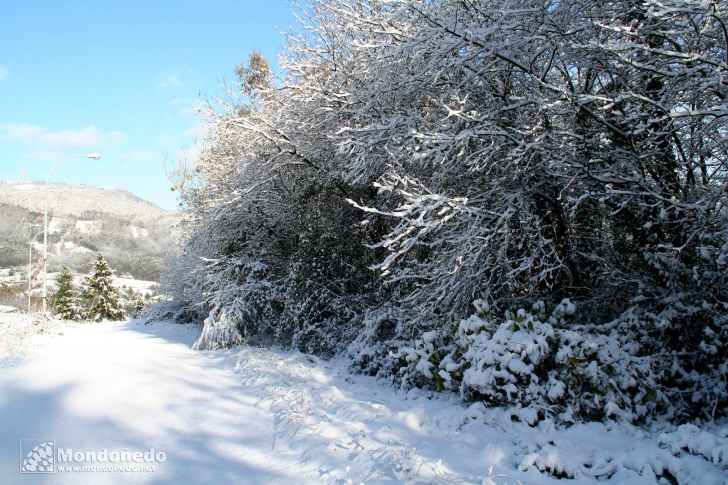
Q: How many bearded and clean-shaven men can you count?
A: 0